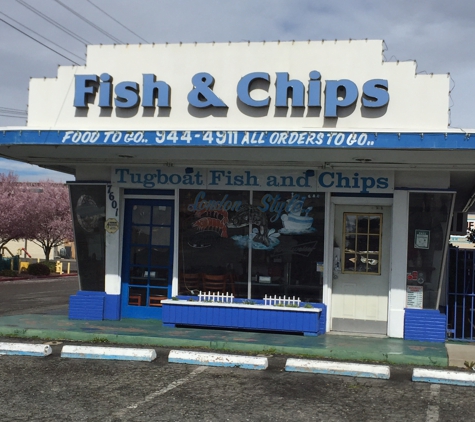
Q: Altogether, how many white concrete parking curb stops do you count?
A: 5